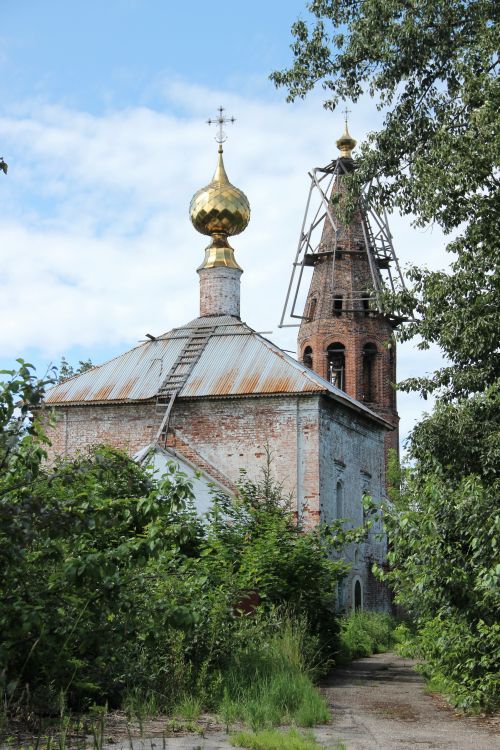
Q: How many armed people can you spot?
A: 0